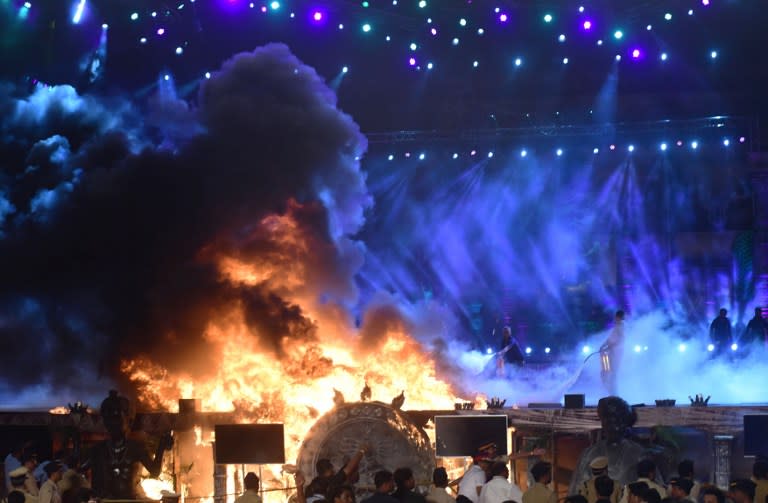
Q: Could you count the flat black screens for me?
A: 3